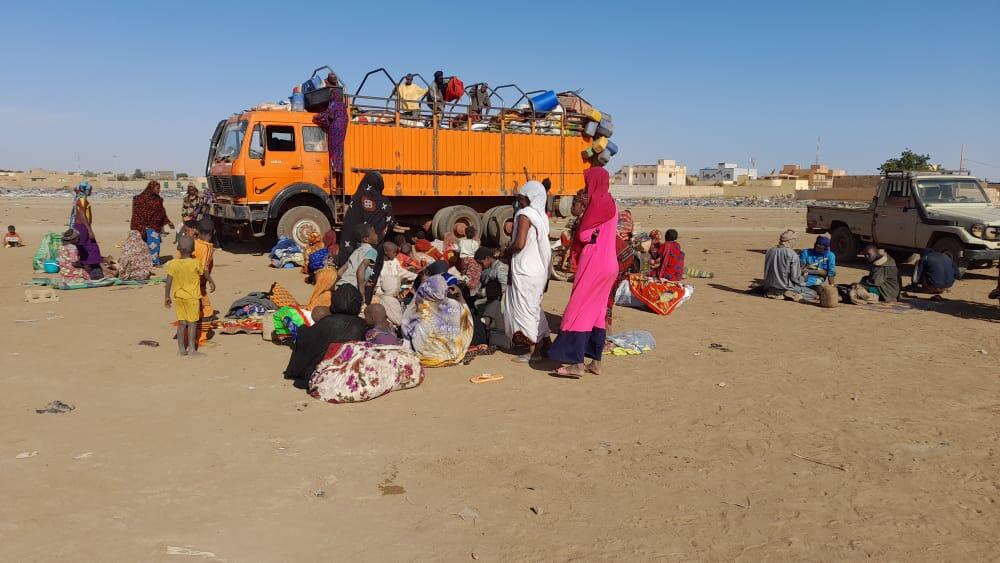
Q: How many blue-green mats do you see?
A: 1